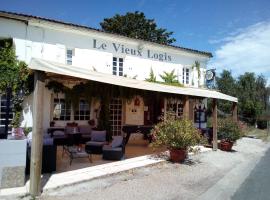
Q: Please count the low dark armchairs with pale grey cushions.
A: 2